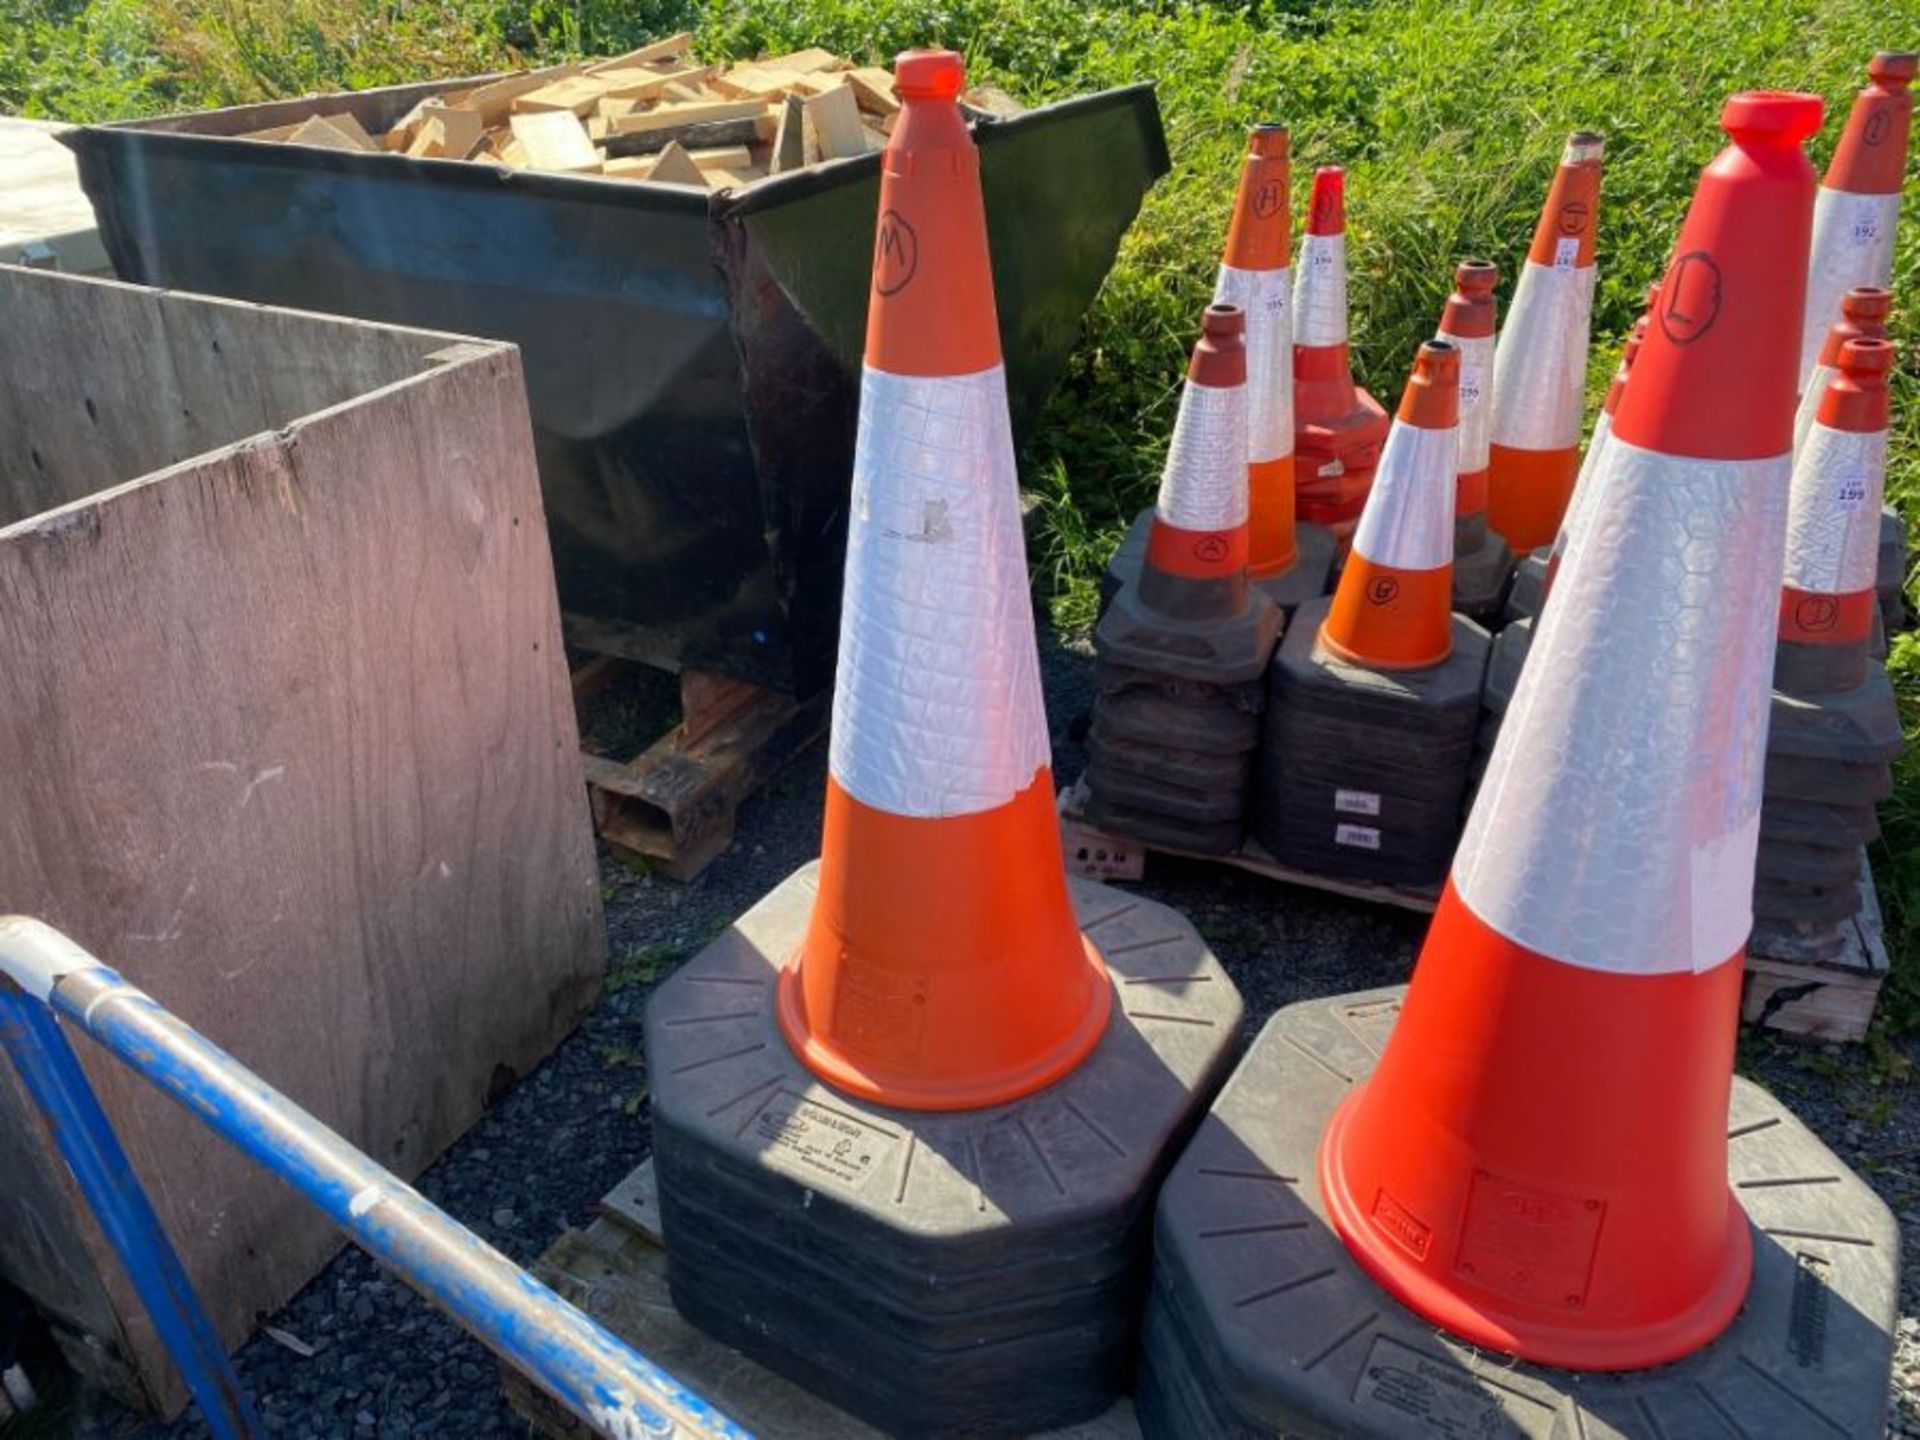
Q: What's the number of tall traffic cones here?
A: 5